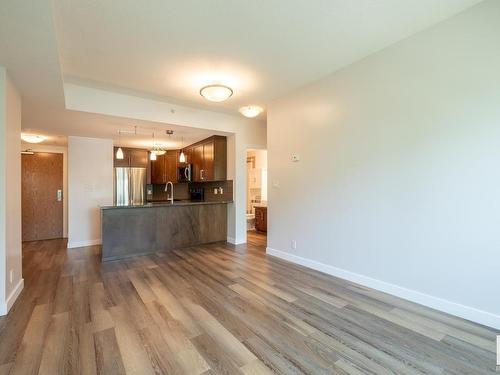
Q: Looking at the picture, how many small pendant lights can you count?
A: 3